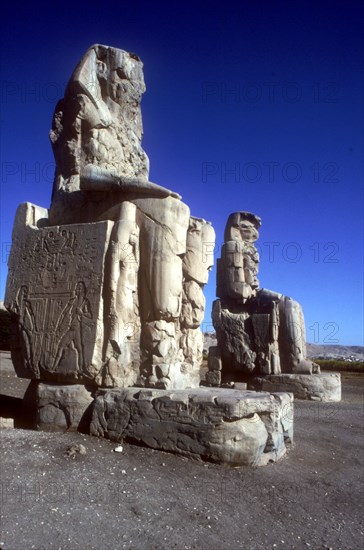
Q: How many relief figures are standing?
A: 2